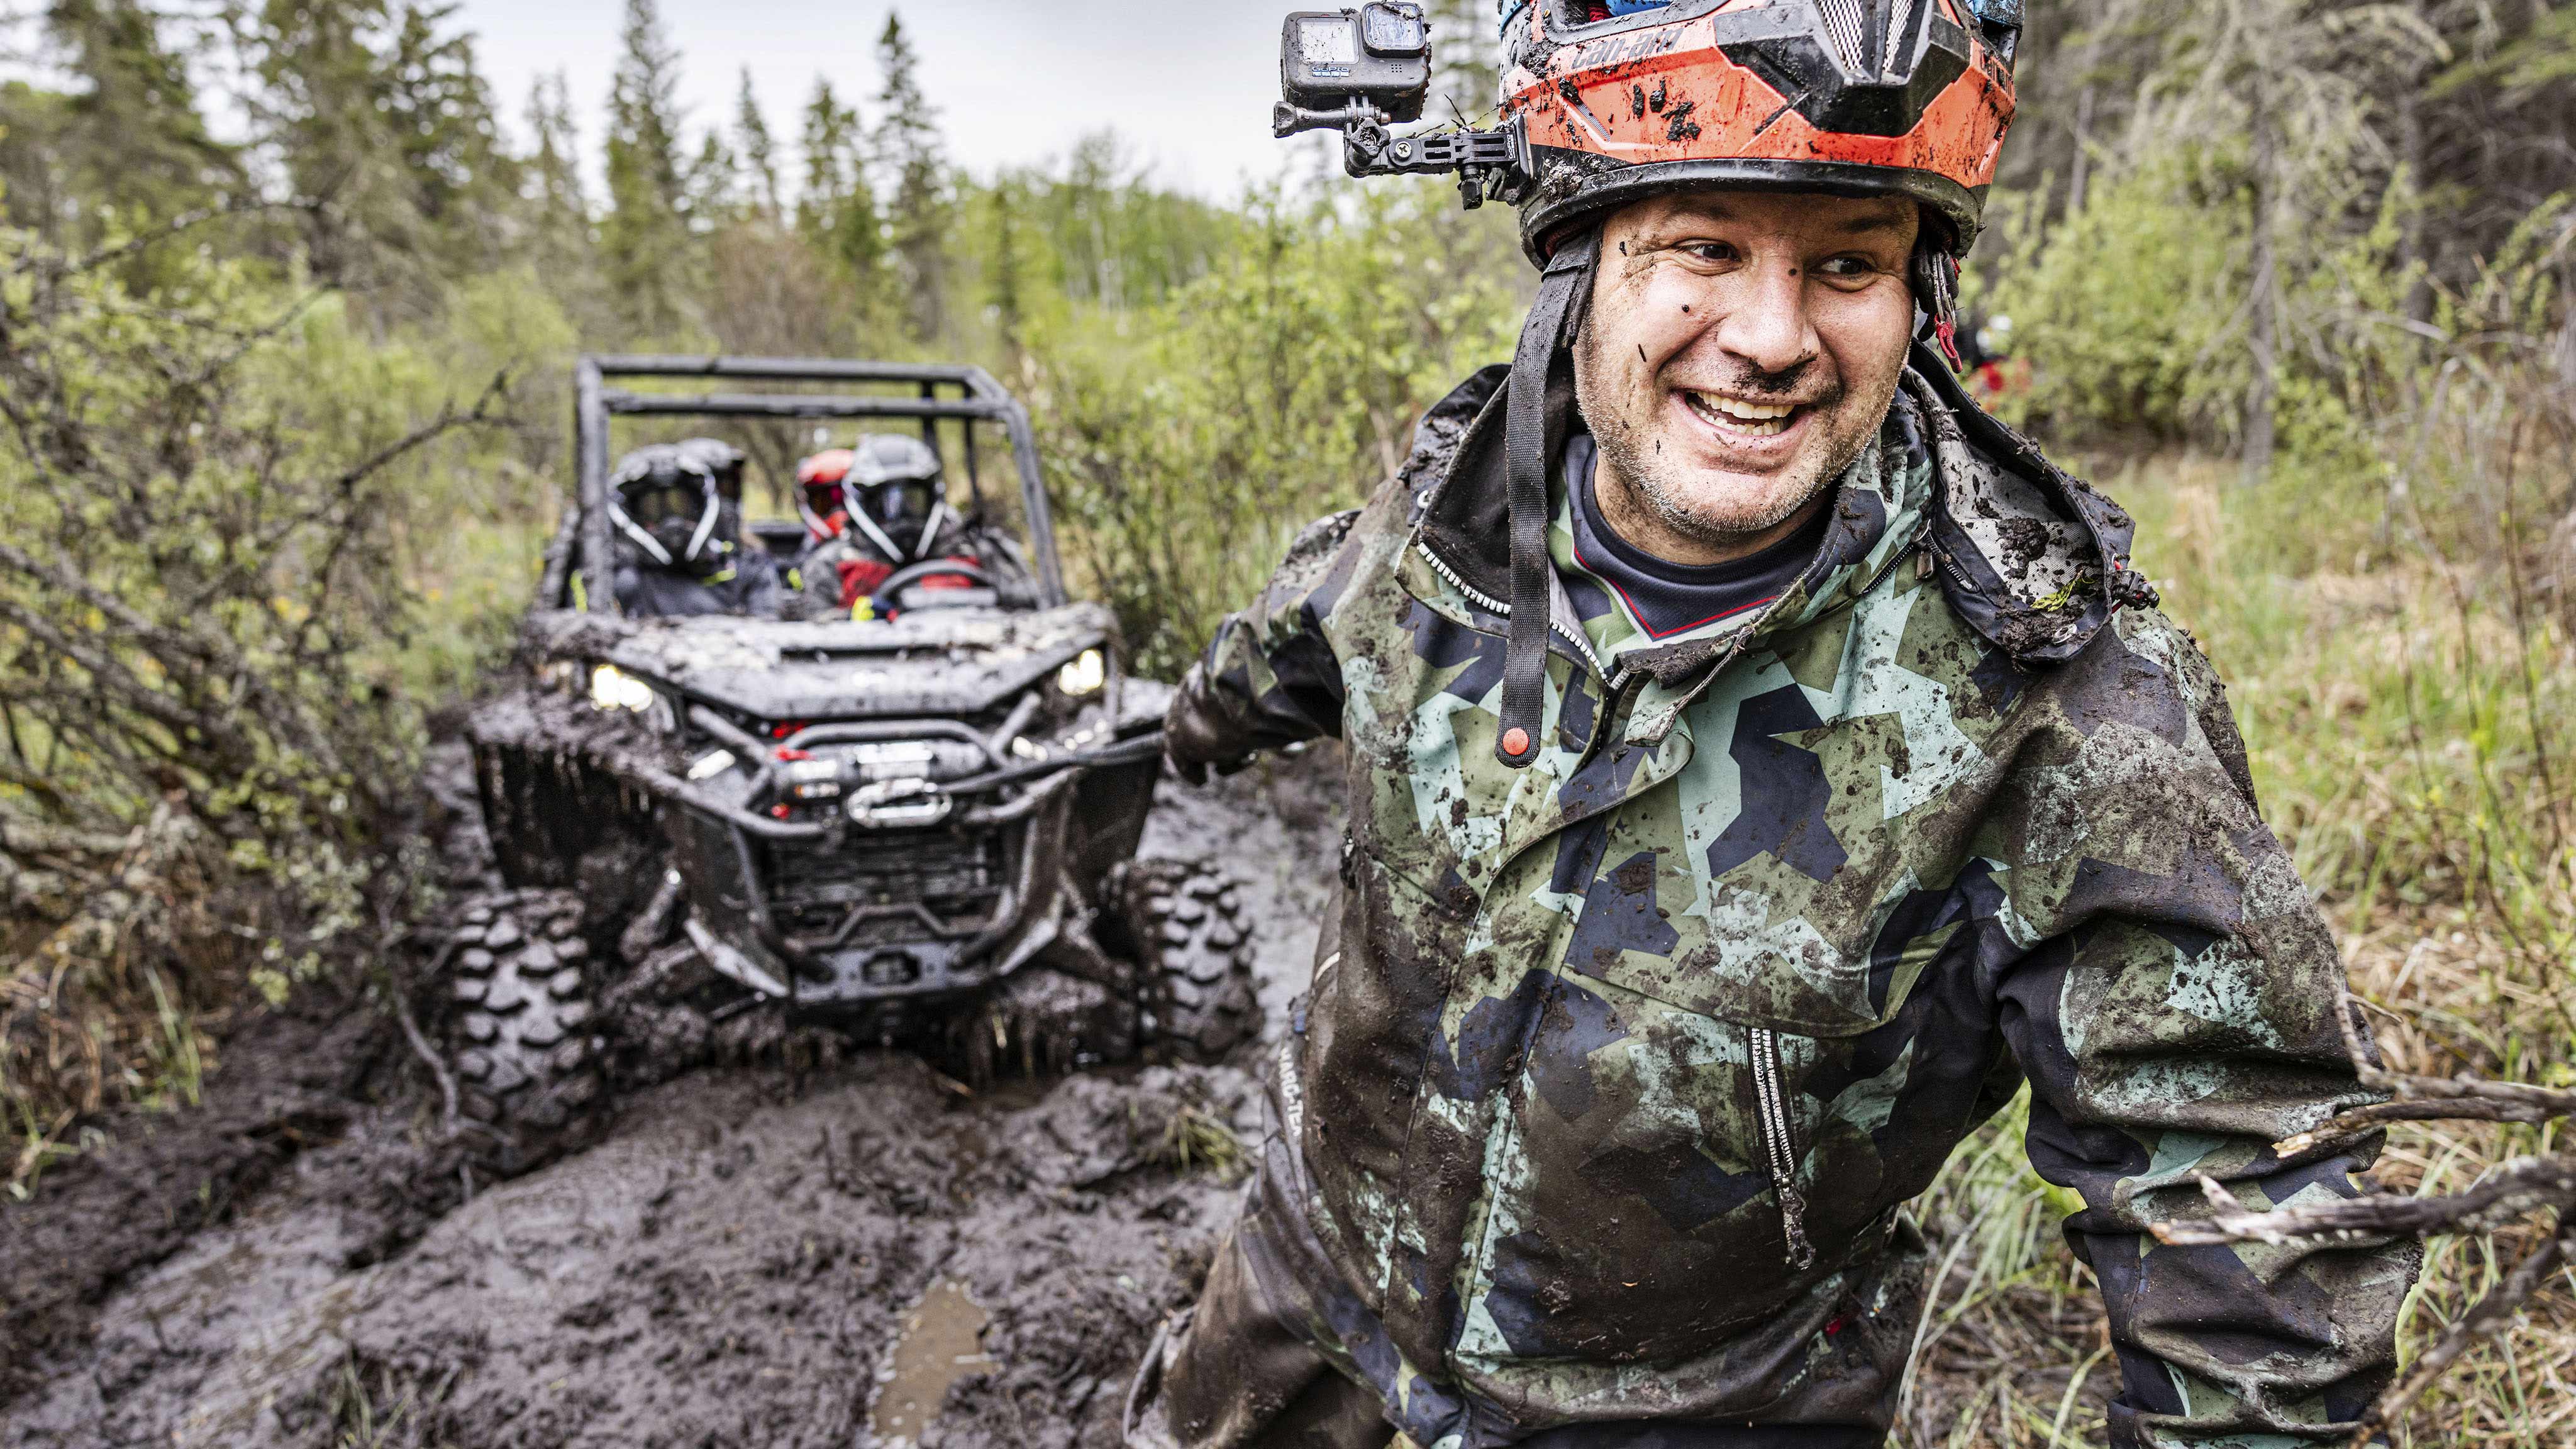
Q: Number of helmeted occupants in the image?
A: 4